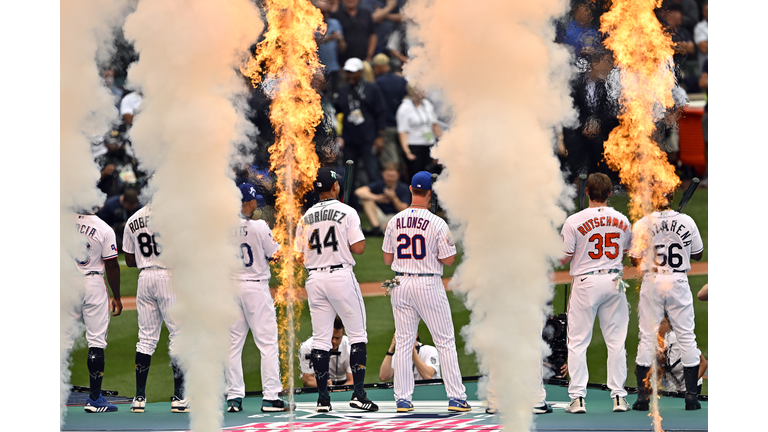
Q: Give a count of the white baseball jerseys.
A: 7